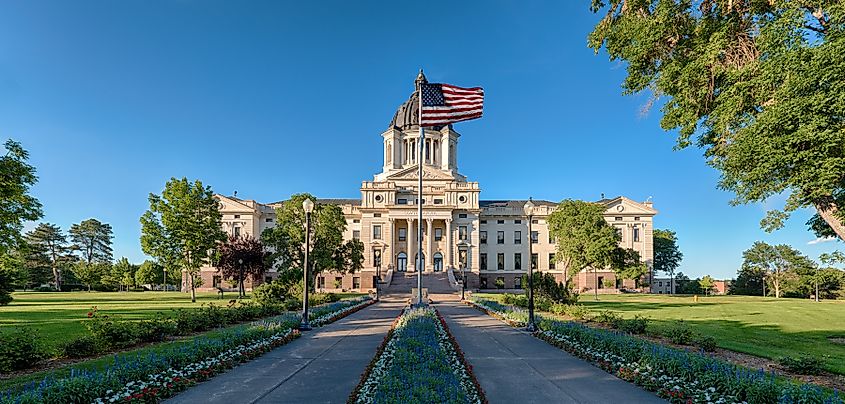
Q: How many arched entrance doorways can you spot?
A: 3